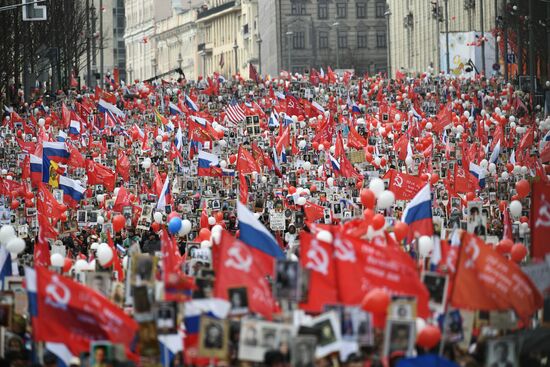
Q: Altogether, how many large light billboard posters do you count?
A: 1